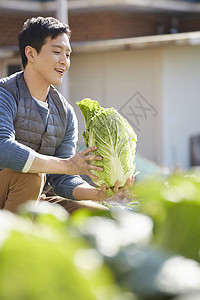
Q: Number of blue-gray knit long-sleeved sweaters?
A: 1